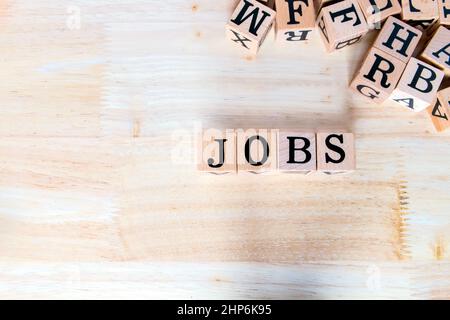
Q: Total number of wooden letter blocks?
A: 15